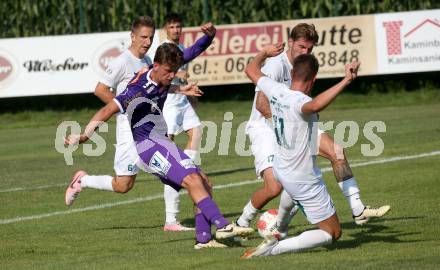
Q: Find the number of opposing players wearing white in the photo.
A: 4